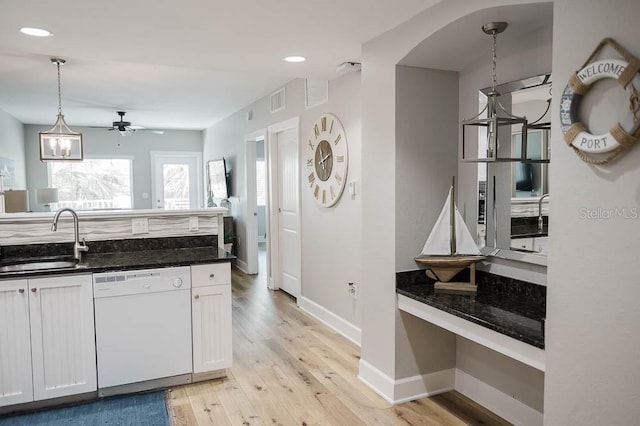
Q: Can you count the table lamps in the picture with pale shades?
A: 1